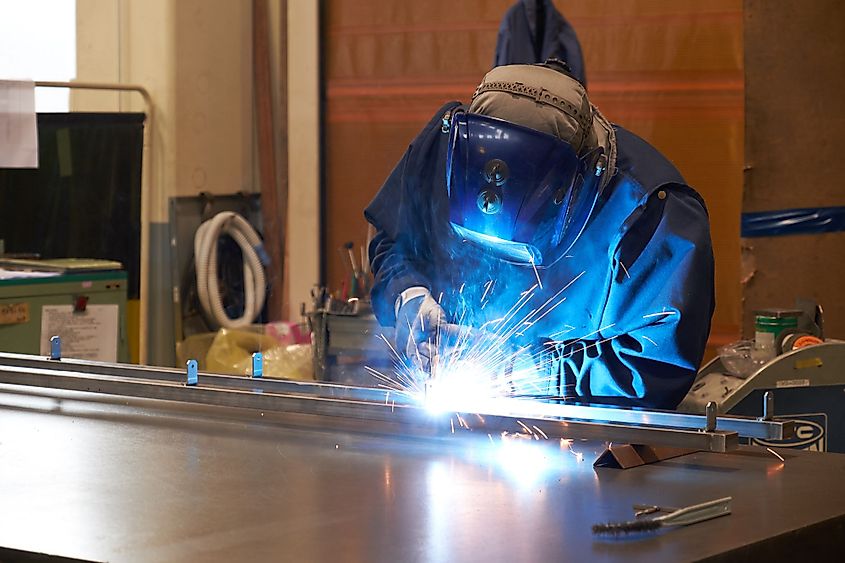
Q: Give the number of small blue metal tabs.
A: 3